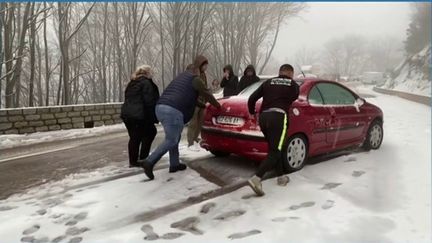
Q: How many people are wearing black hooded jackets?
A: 2